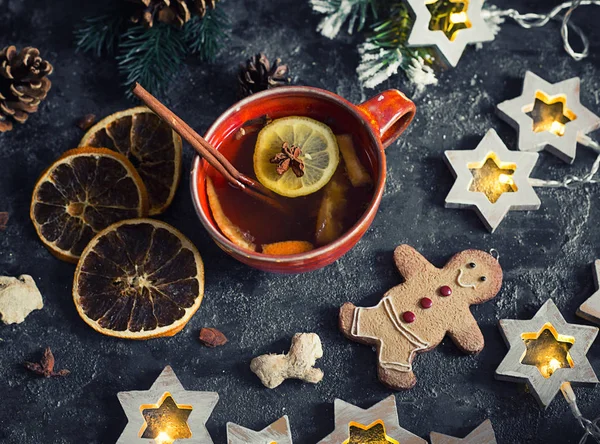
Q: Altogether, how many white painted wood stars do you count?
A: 9